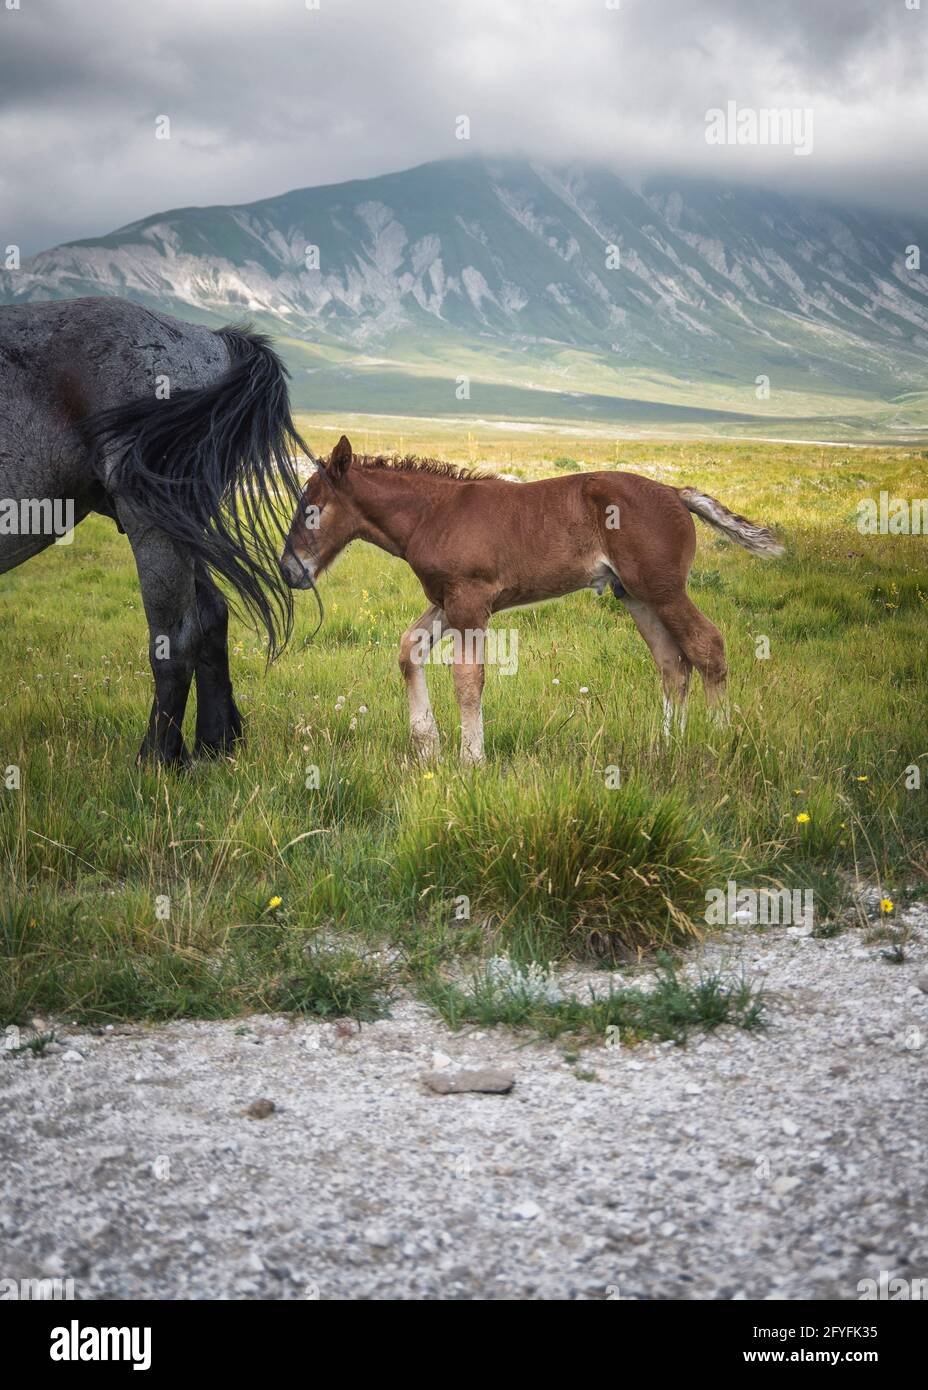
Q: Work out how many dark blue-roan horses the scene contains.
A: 1